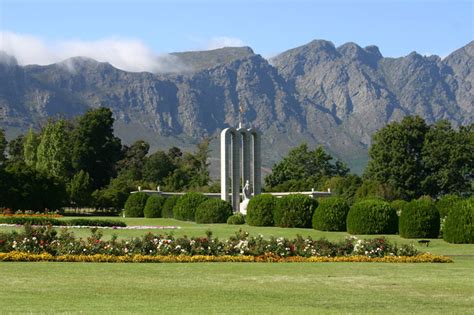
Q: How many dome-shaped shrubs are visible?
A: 12